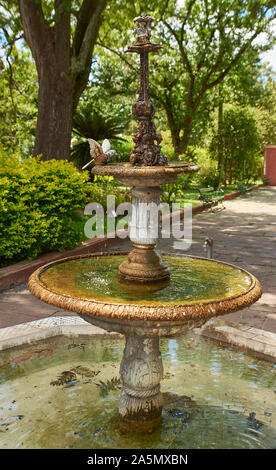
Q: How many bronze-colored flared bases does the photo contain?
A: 1